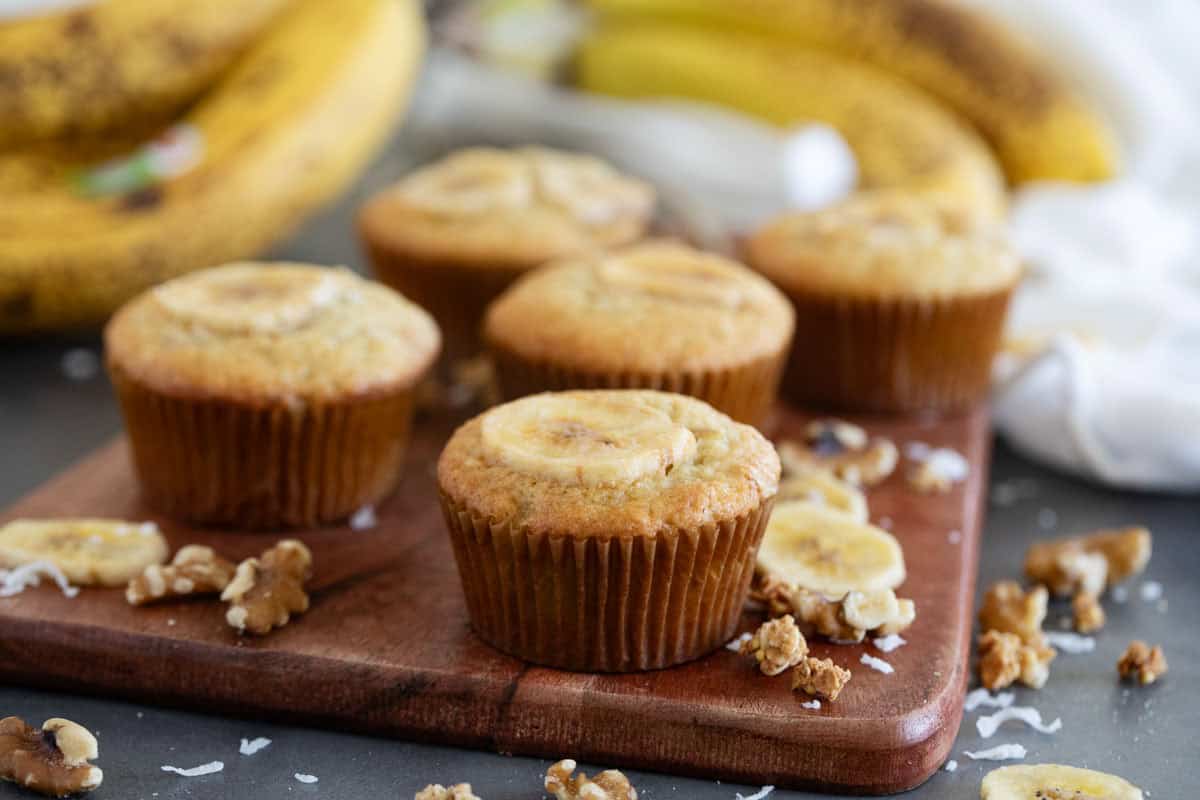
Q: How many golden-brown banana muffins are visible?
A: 5